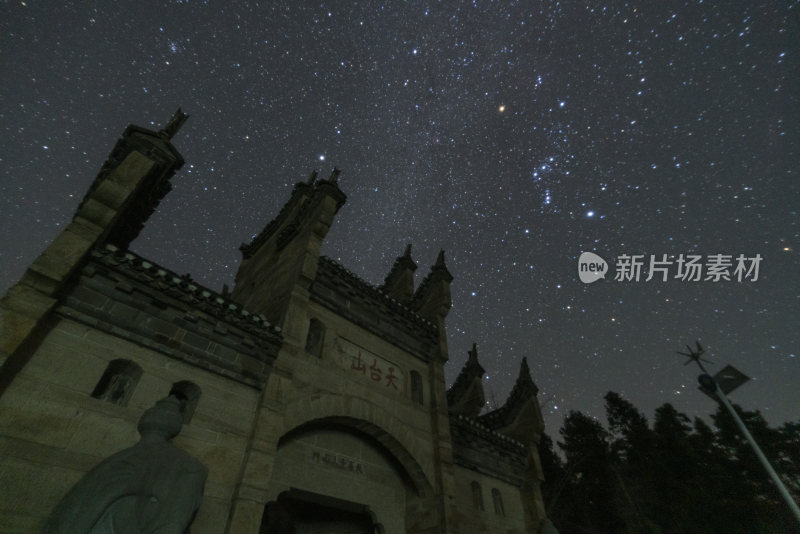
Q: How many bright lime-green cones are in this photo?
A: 0